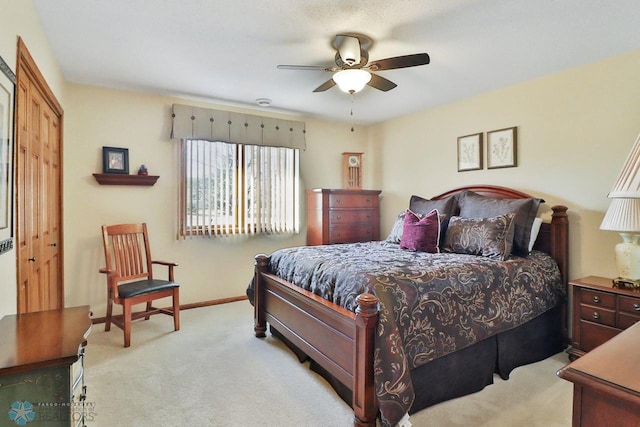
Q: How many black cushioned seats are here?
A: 1